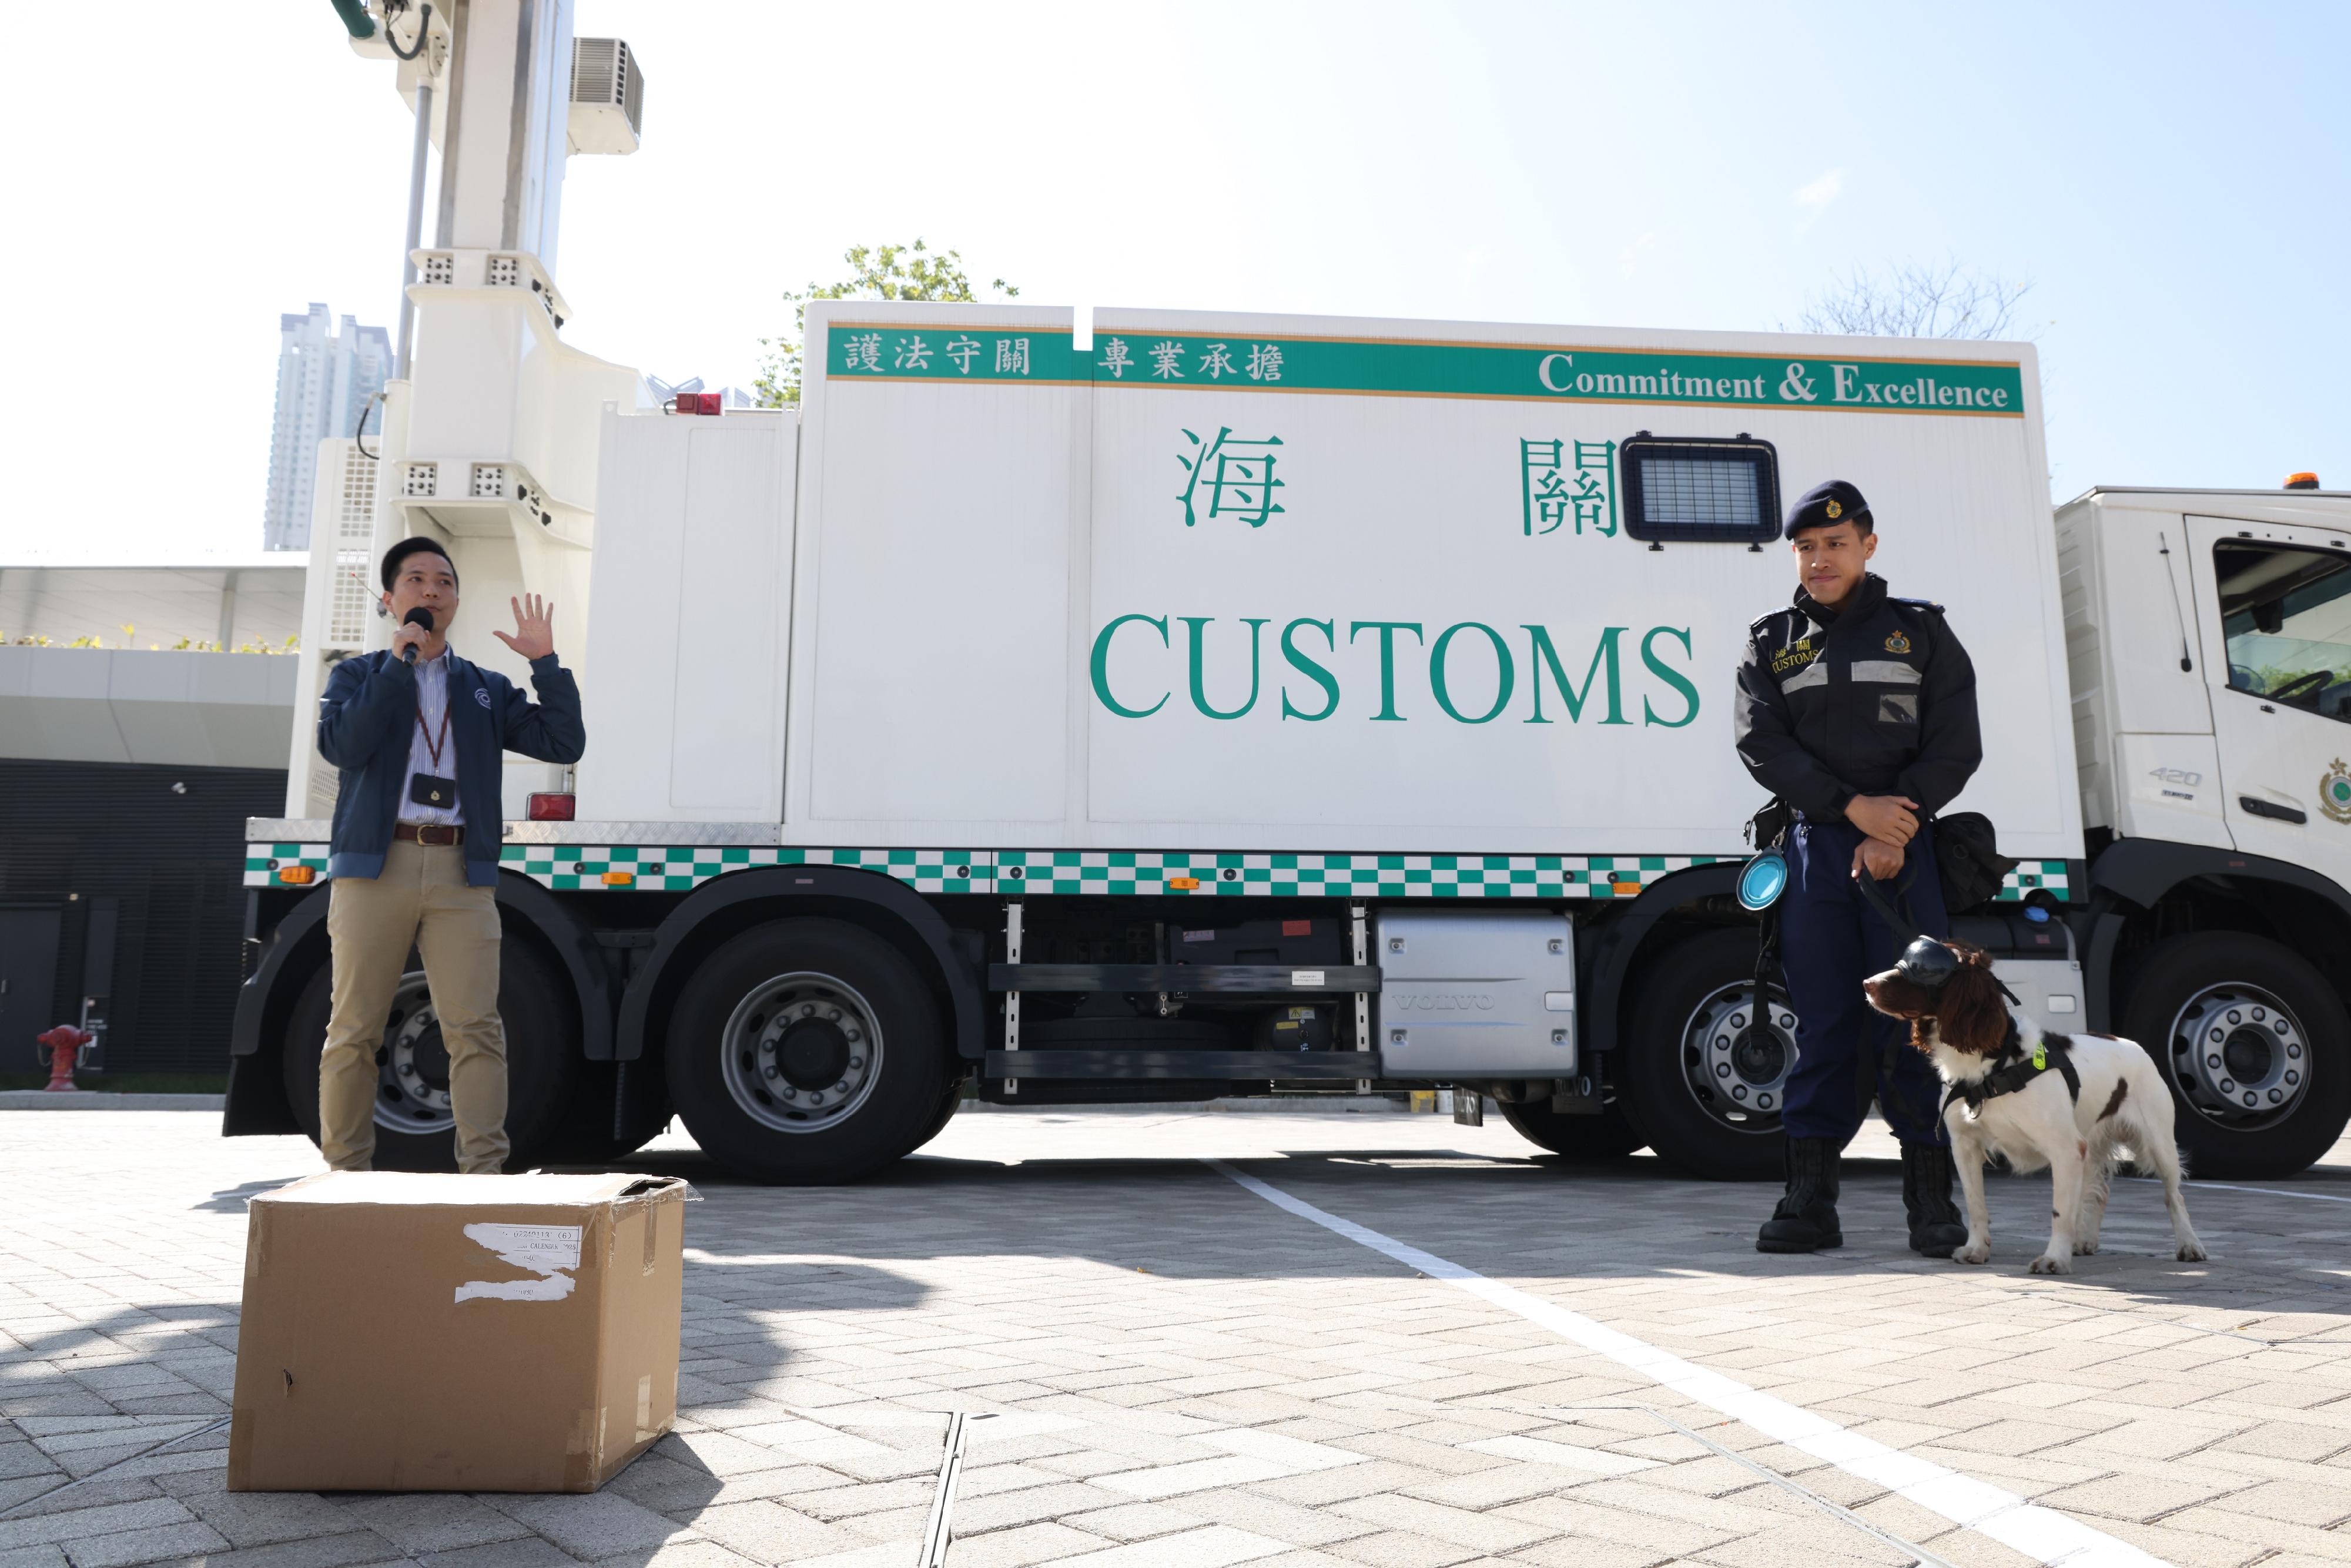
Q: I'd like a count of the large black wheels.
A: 4